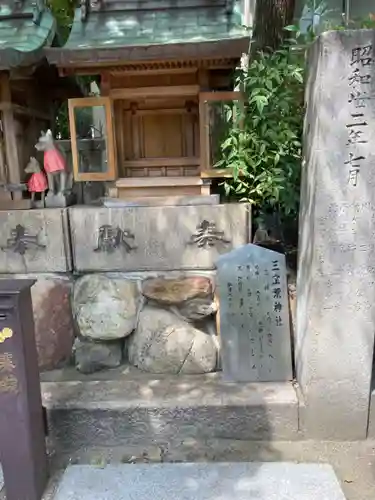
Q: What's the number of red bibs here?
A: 2